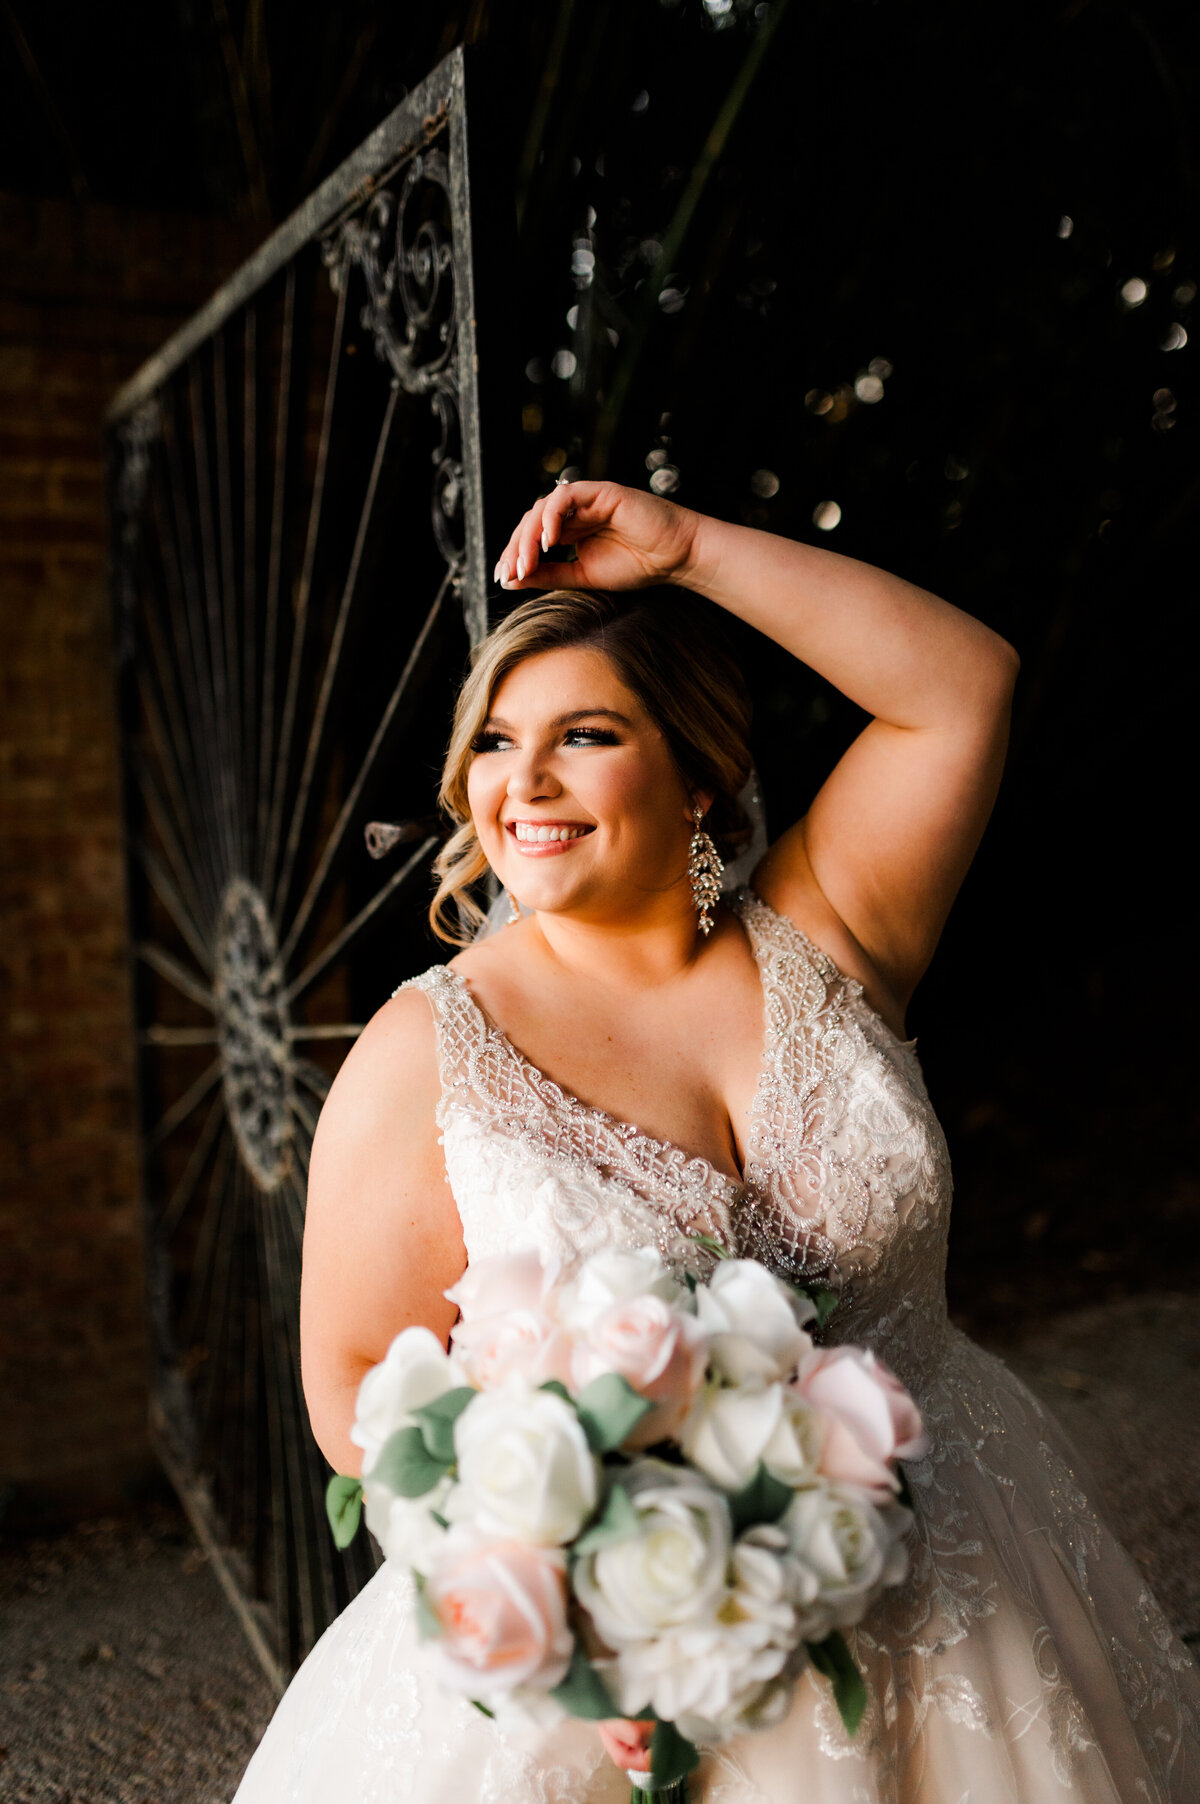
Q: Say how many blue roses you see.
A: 0